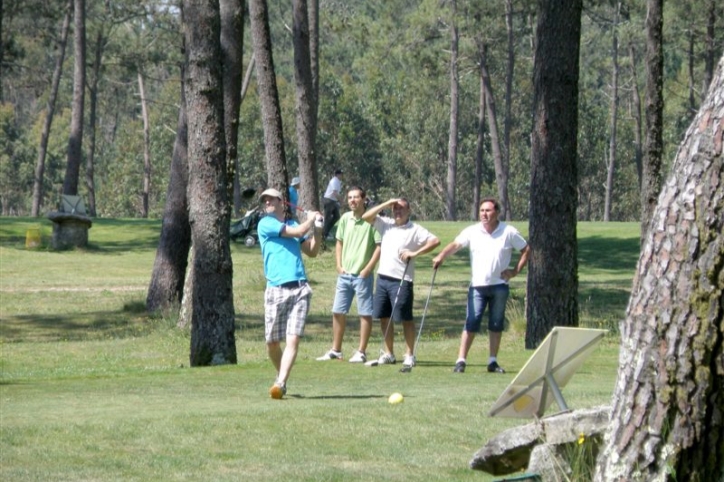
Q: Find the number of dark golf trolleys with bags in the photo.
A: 1